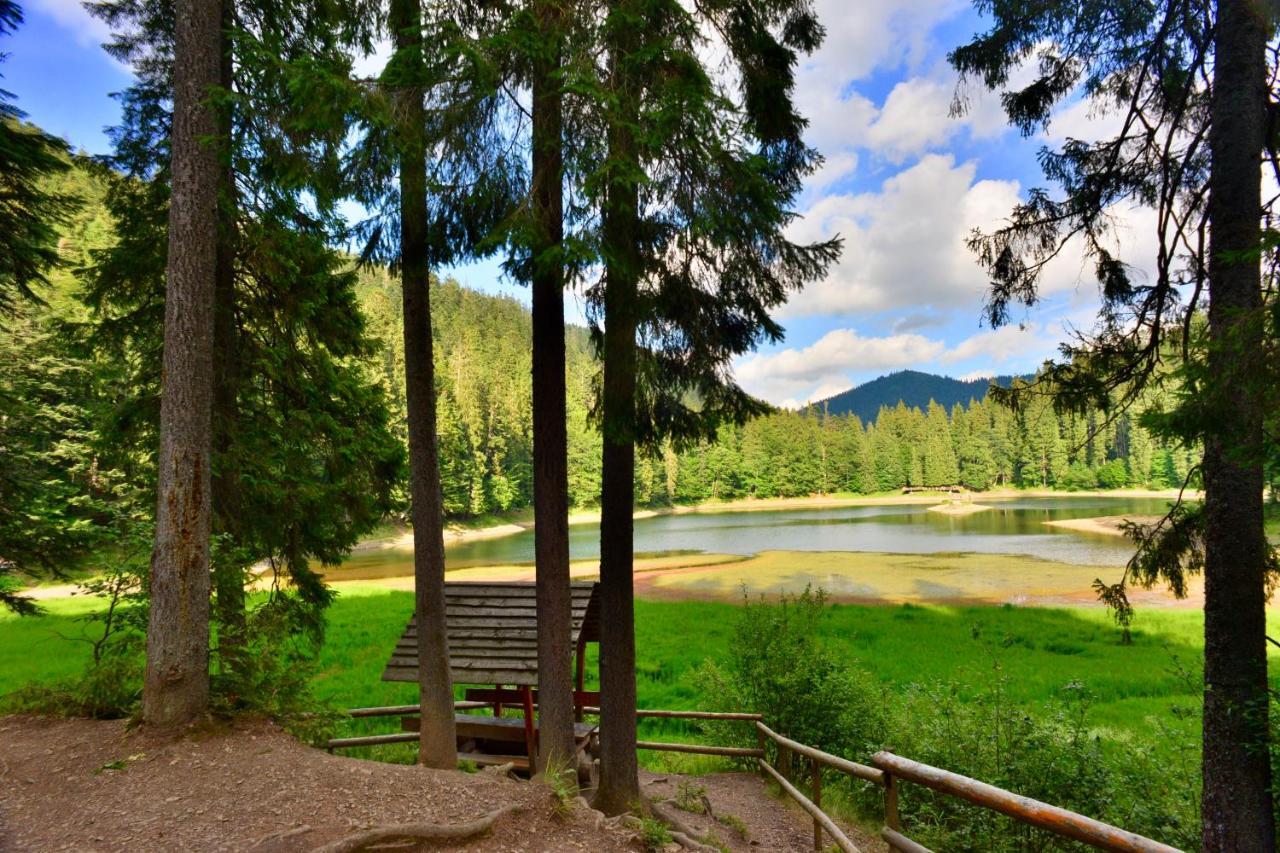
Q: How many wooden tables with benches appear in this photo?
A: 1